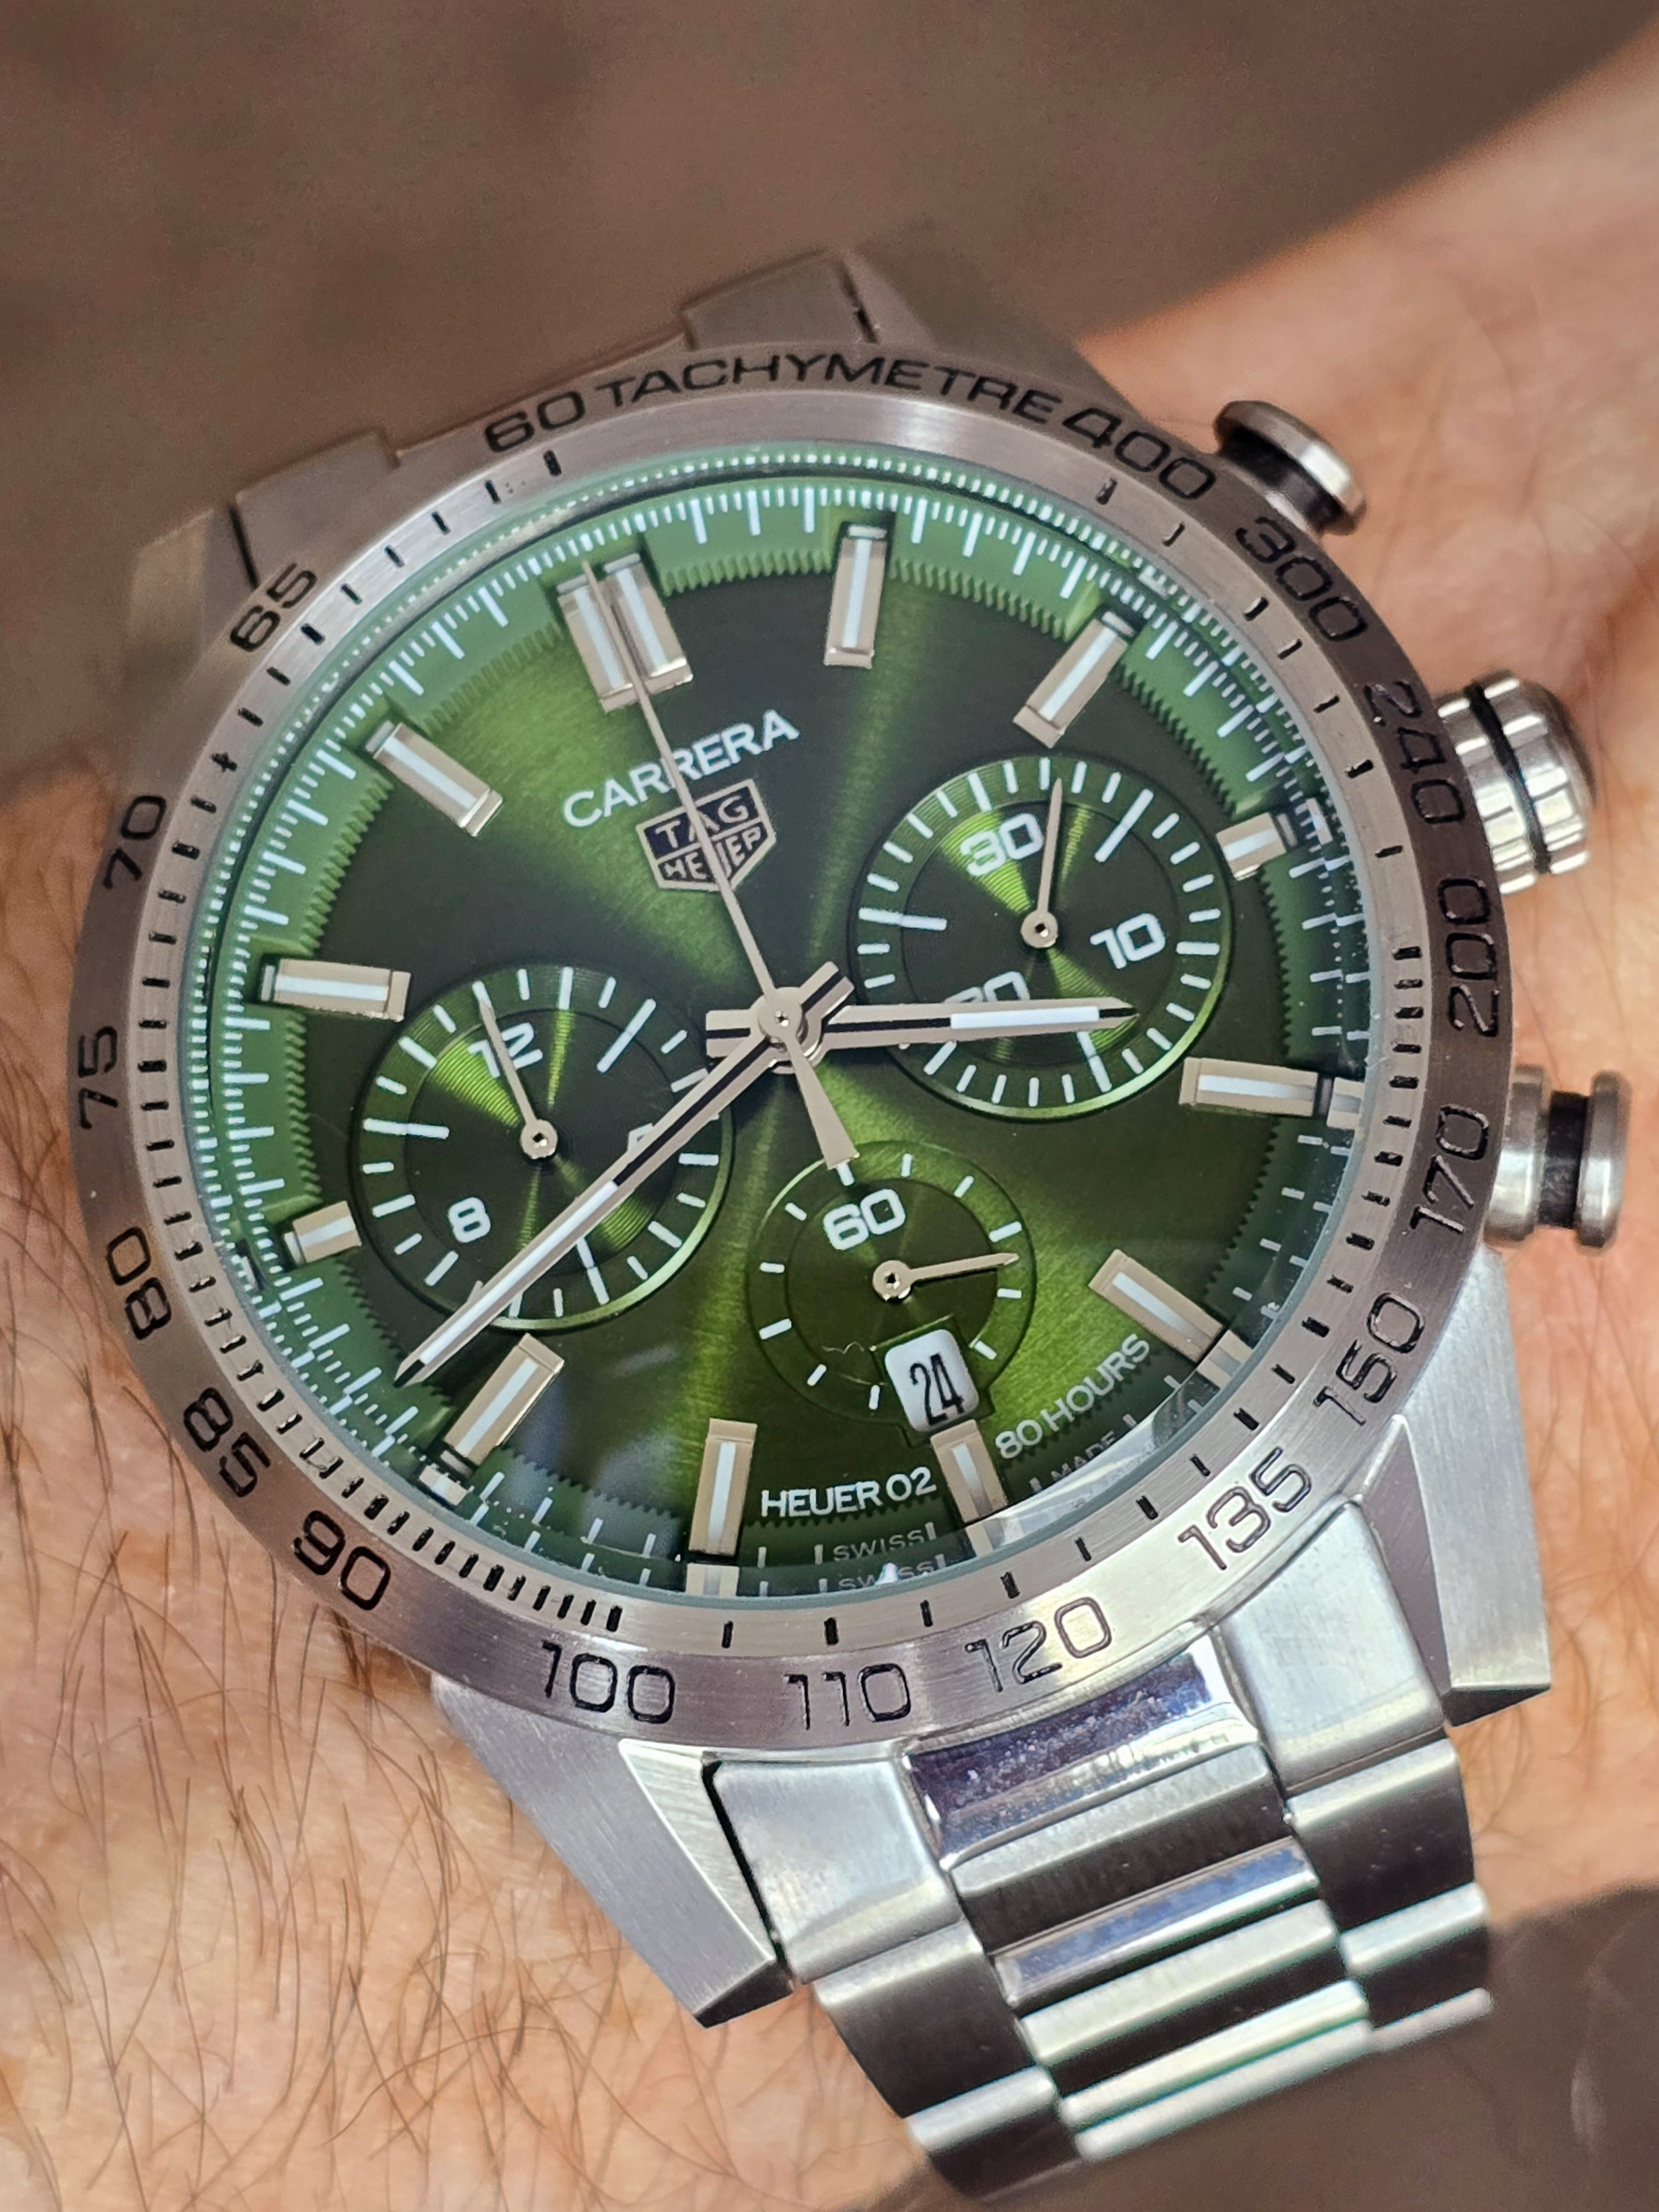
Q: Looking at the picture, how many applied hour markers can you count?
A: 12